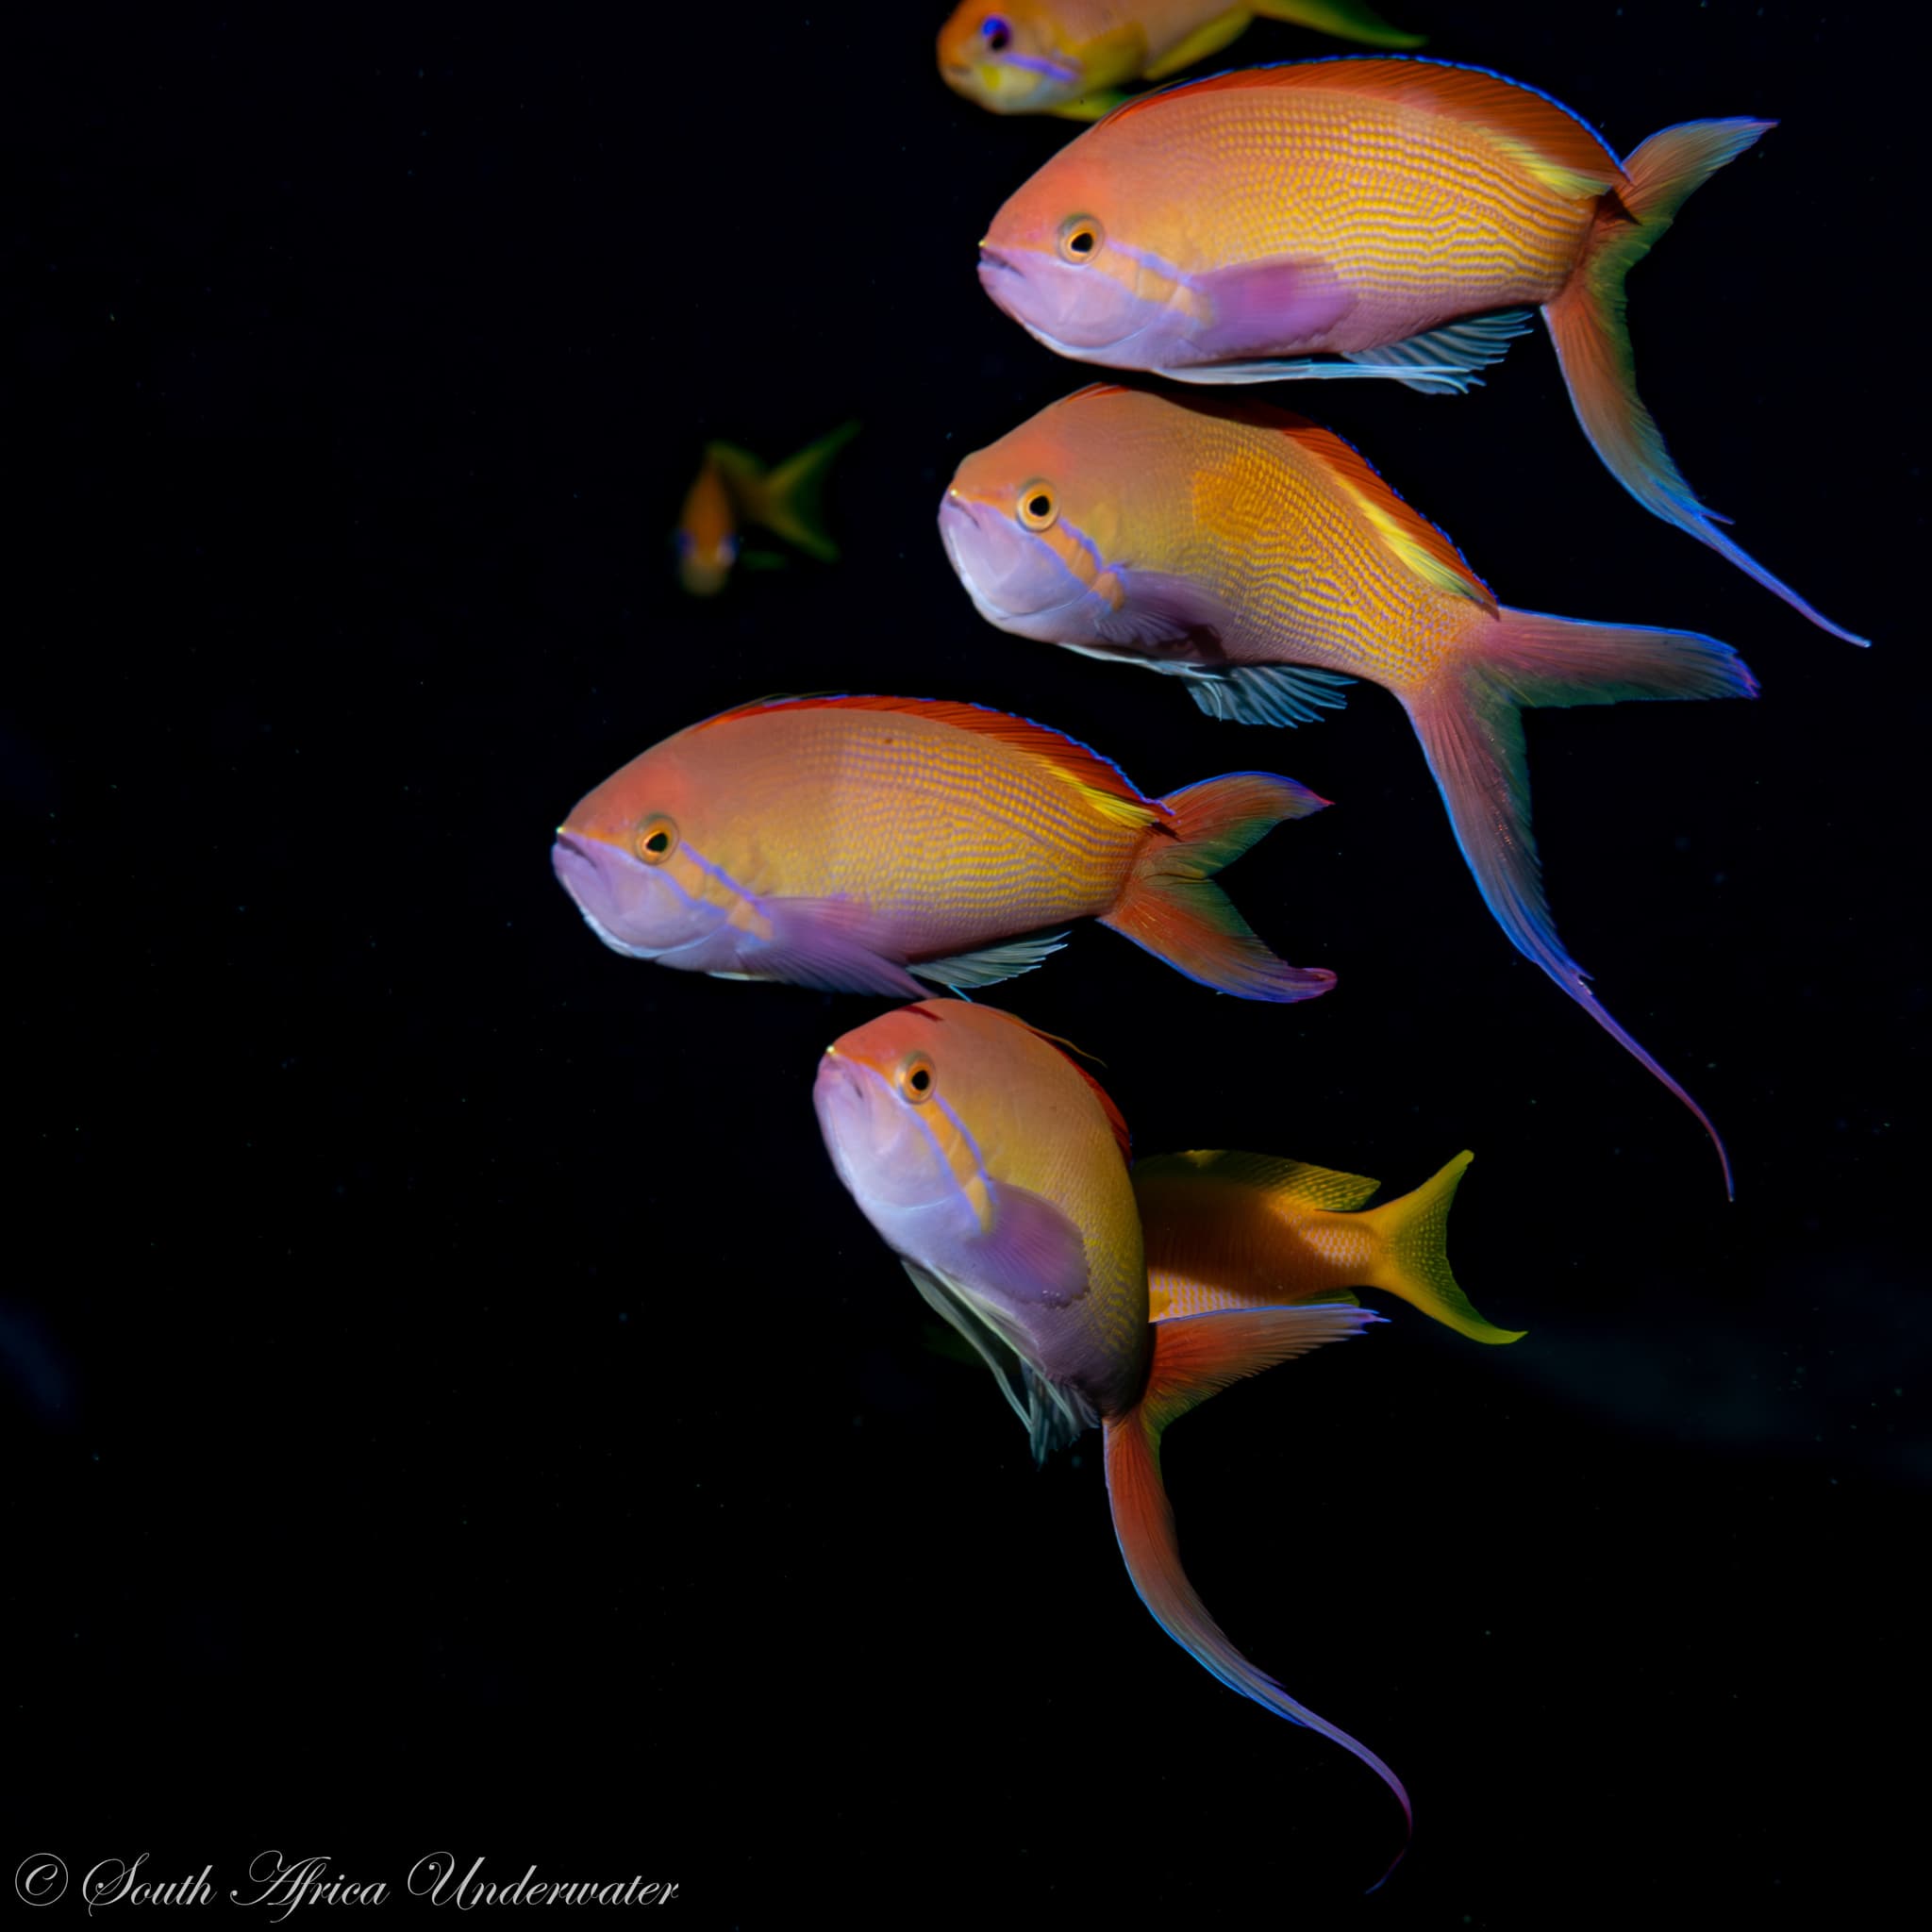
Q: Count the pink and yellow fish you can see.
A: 4